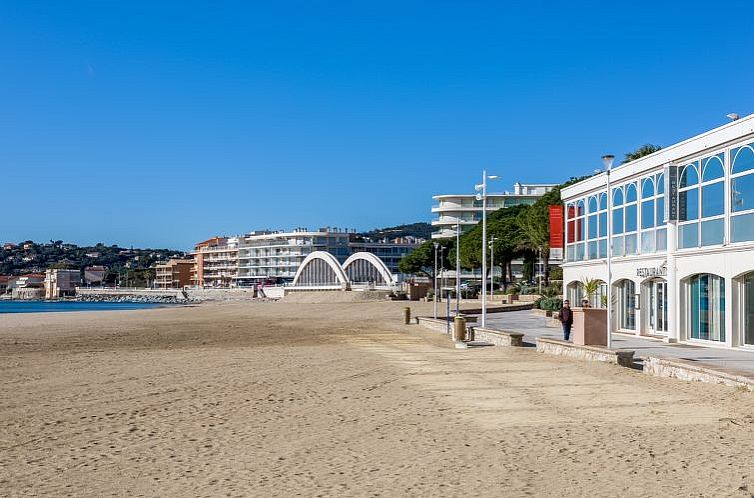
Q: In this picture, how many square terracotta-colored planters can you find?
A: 1